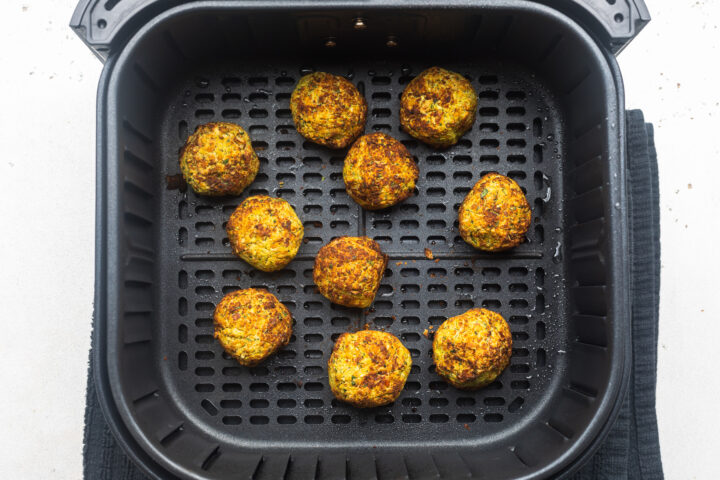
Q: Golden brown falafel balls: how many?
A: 10